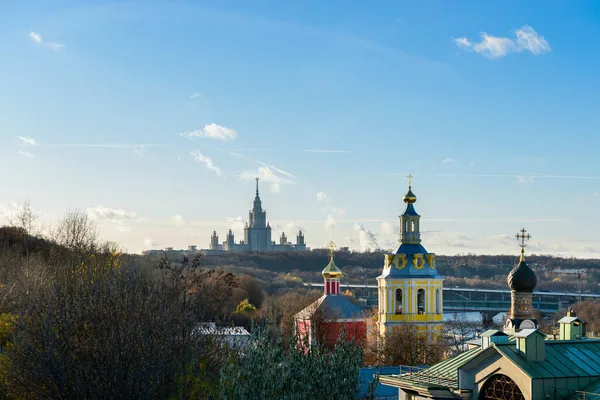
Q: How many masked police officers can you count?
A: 0